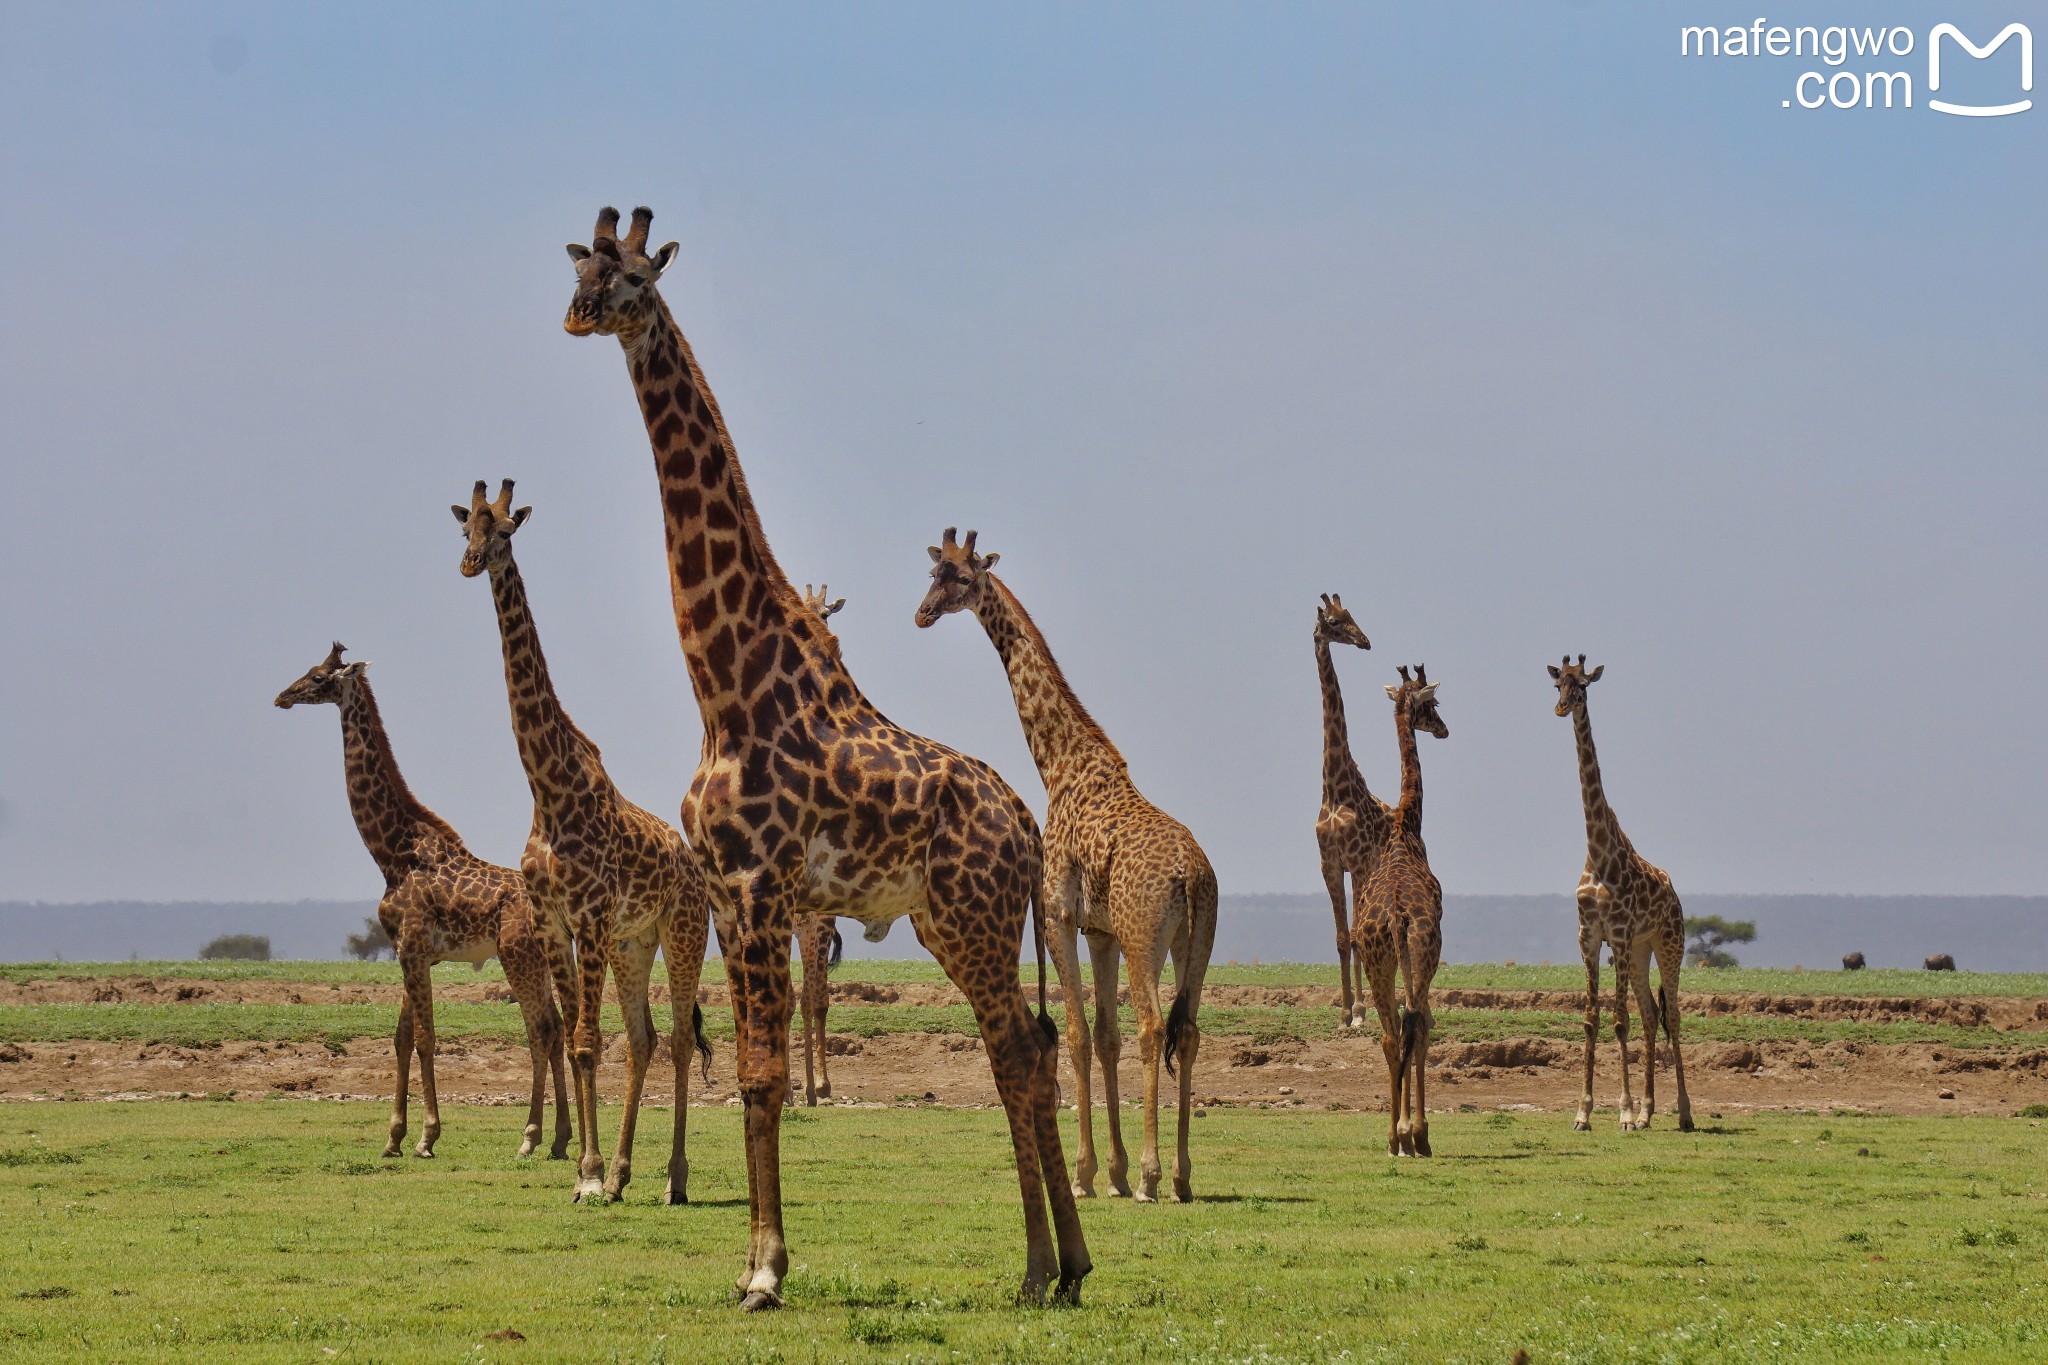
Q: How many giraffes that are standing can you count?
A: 8